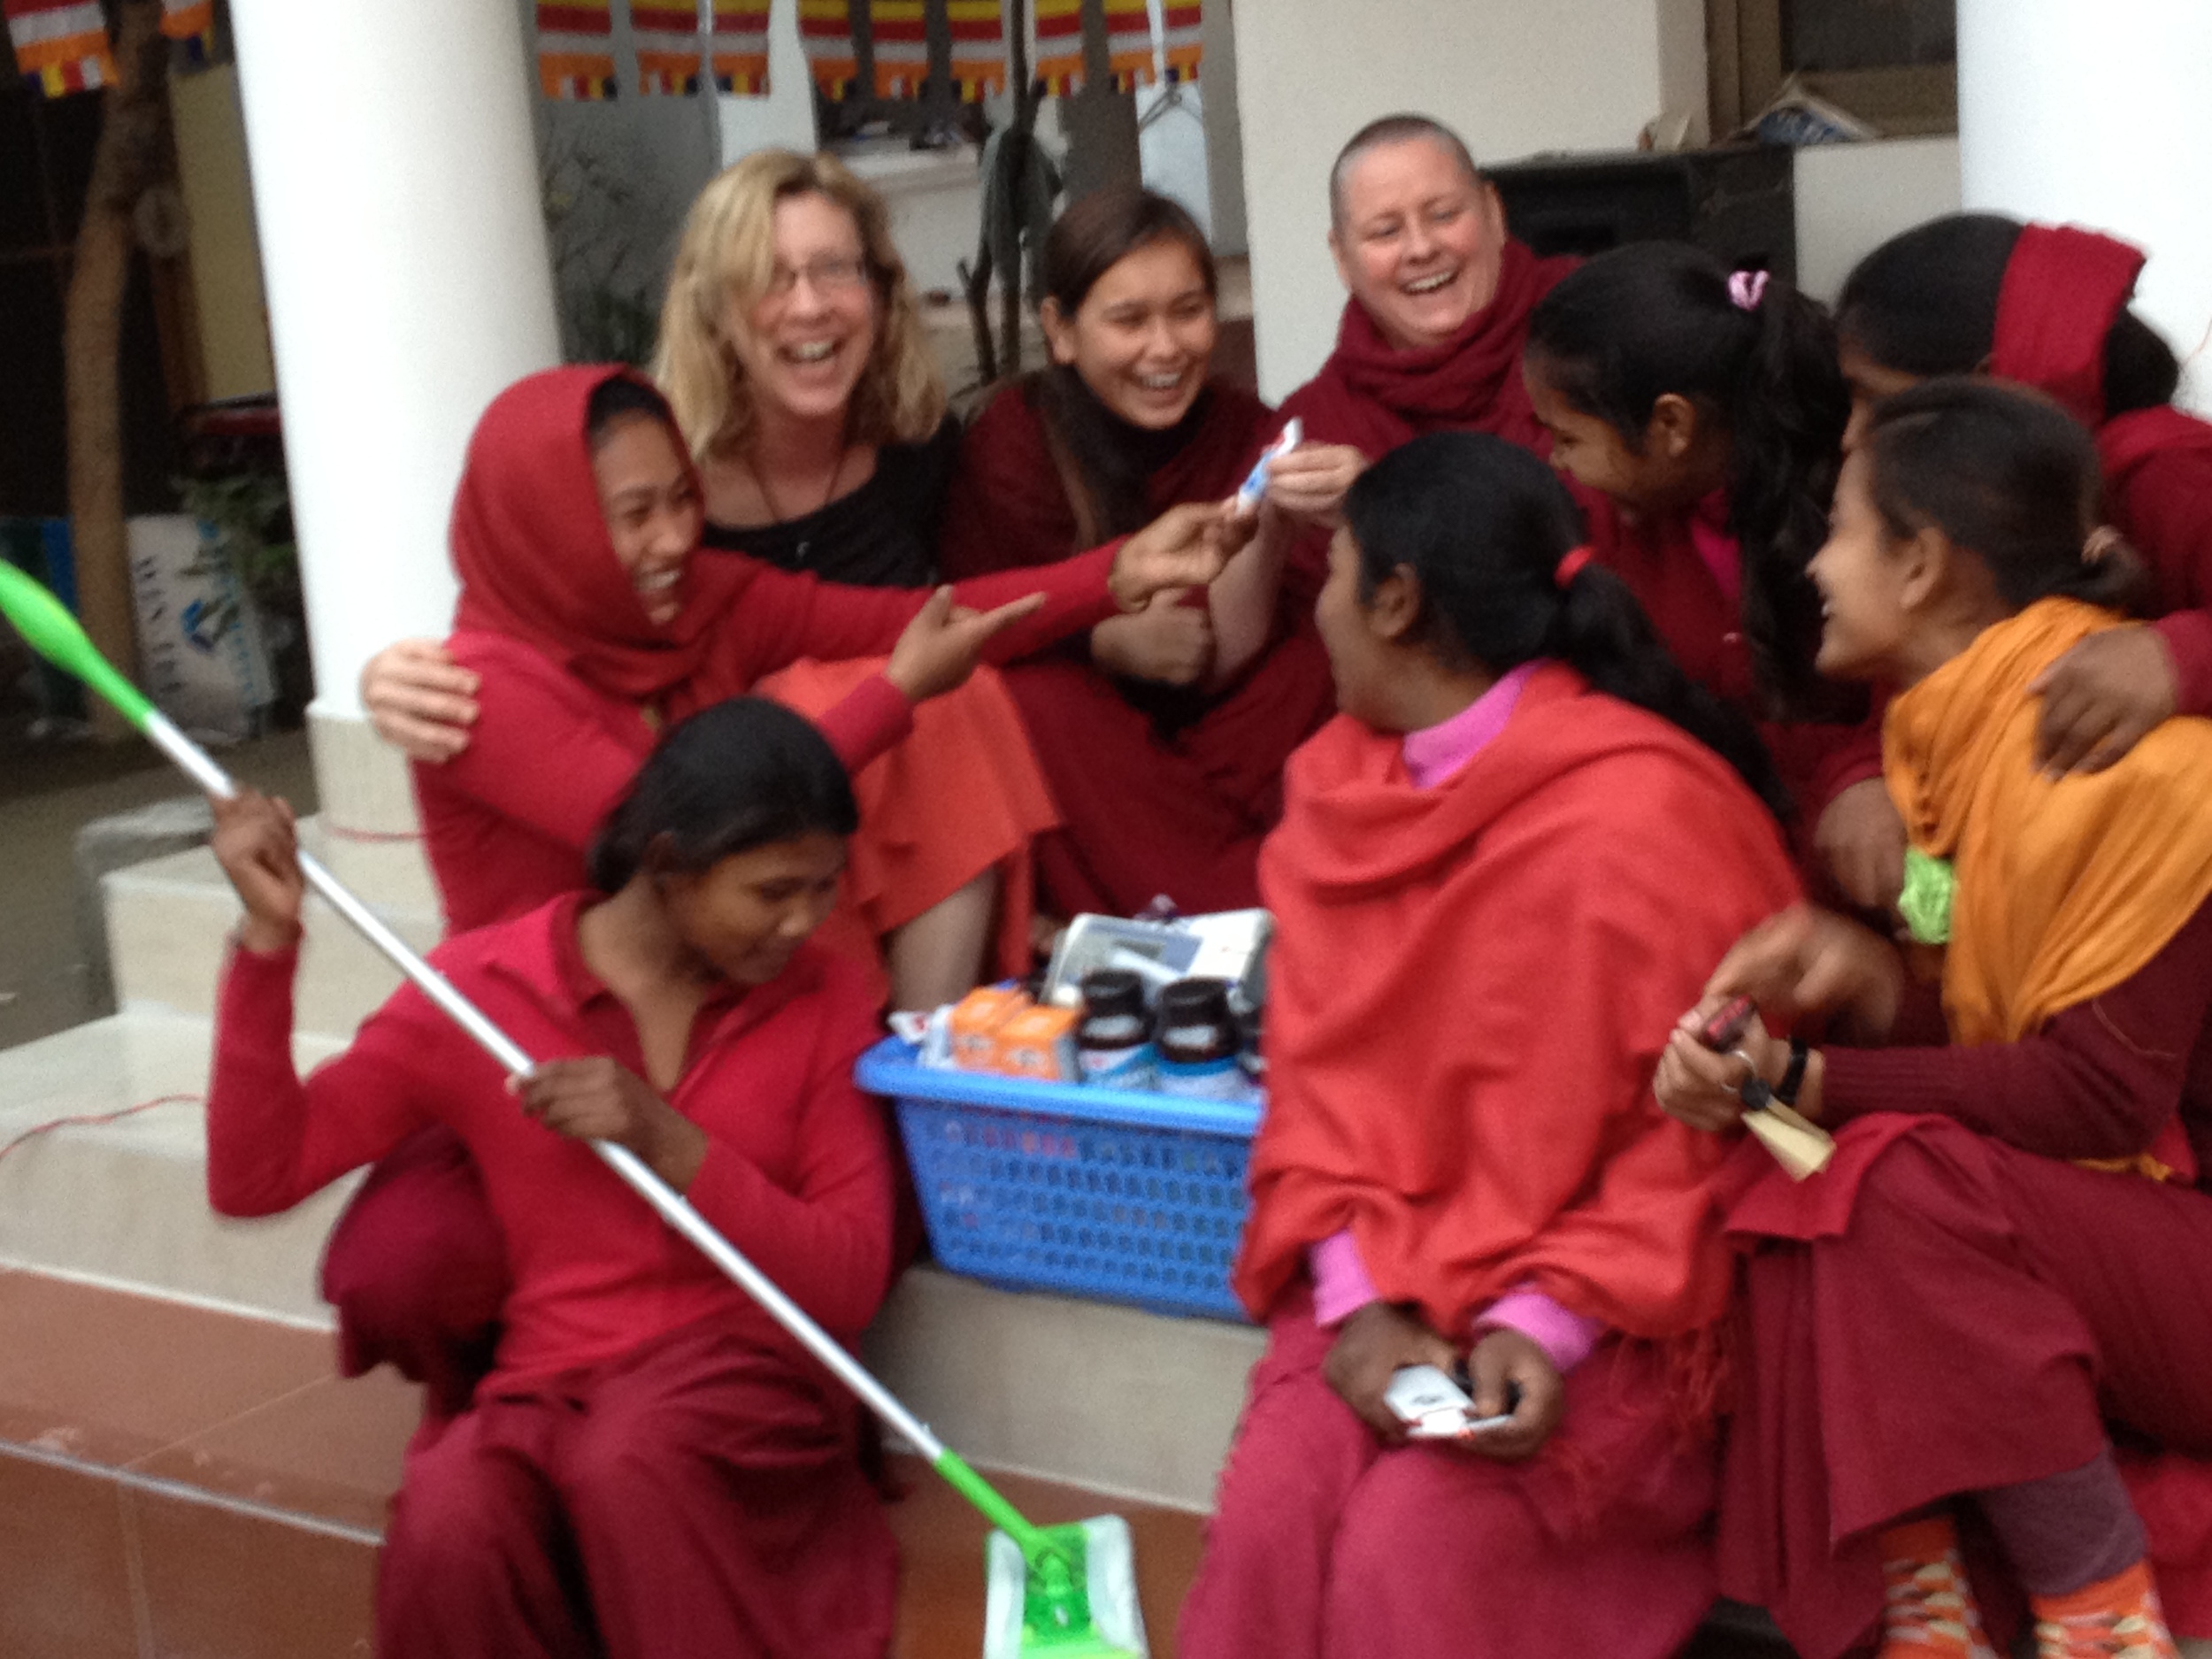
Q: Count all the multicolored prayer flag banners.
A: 11